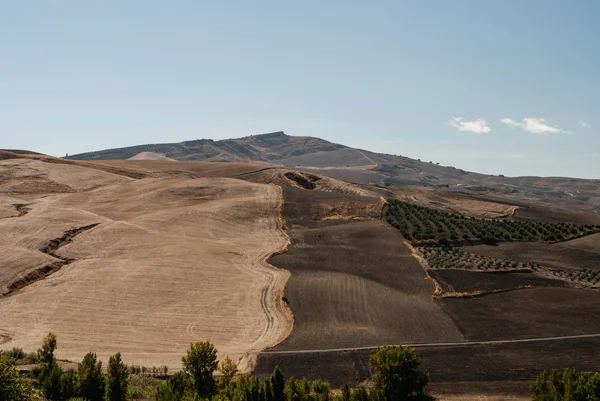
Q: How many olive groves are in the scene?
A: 2